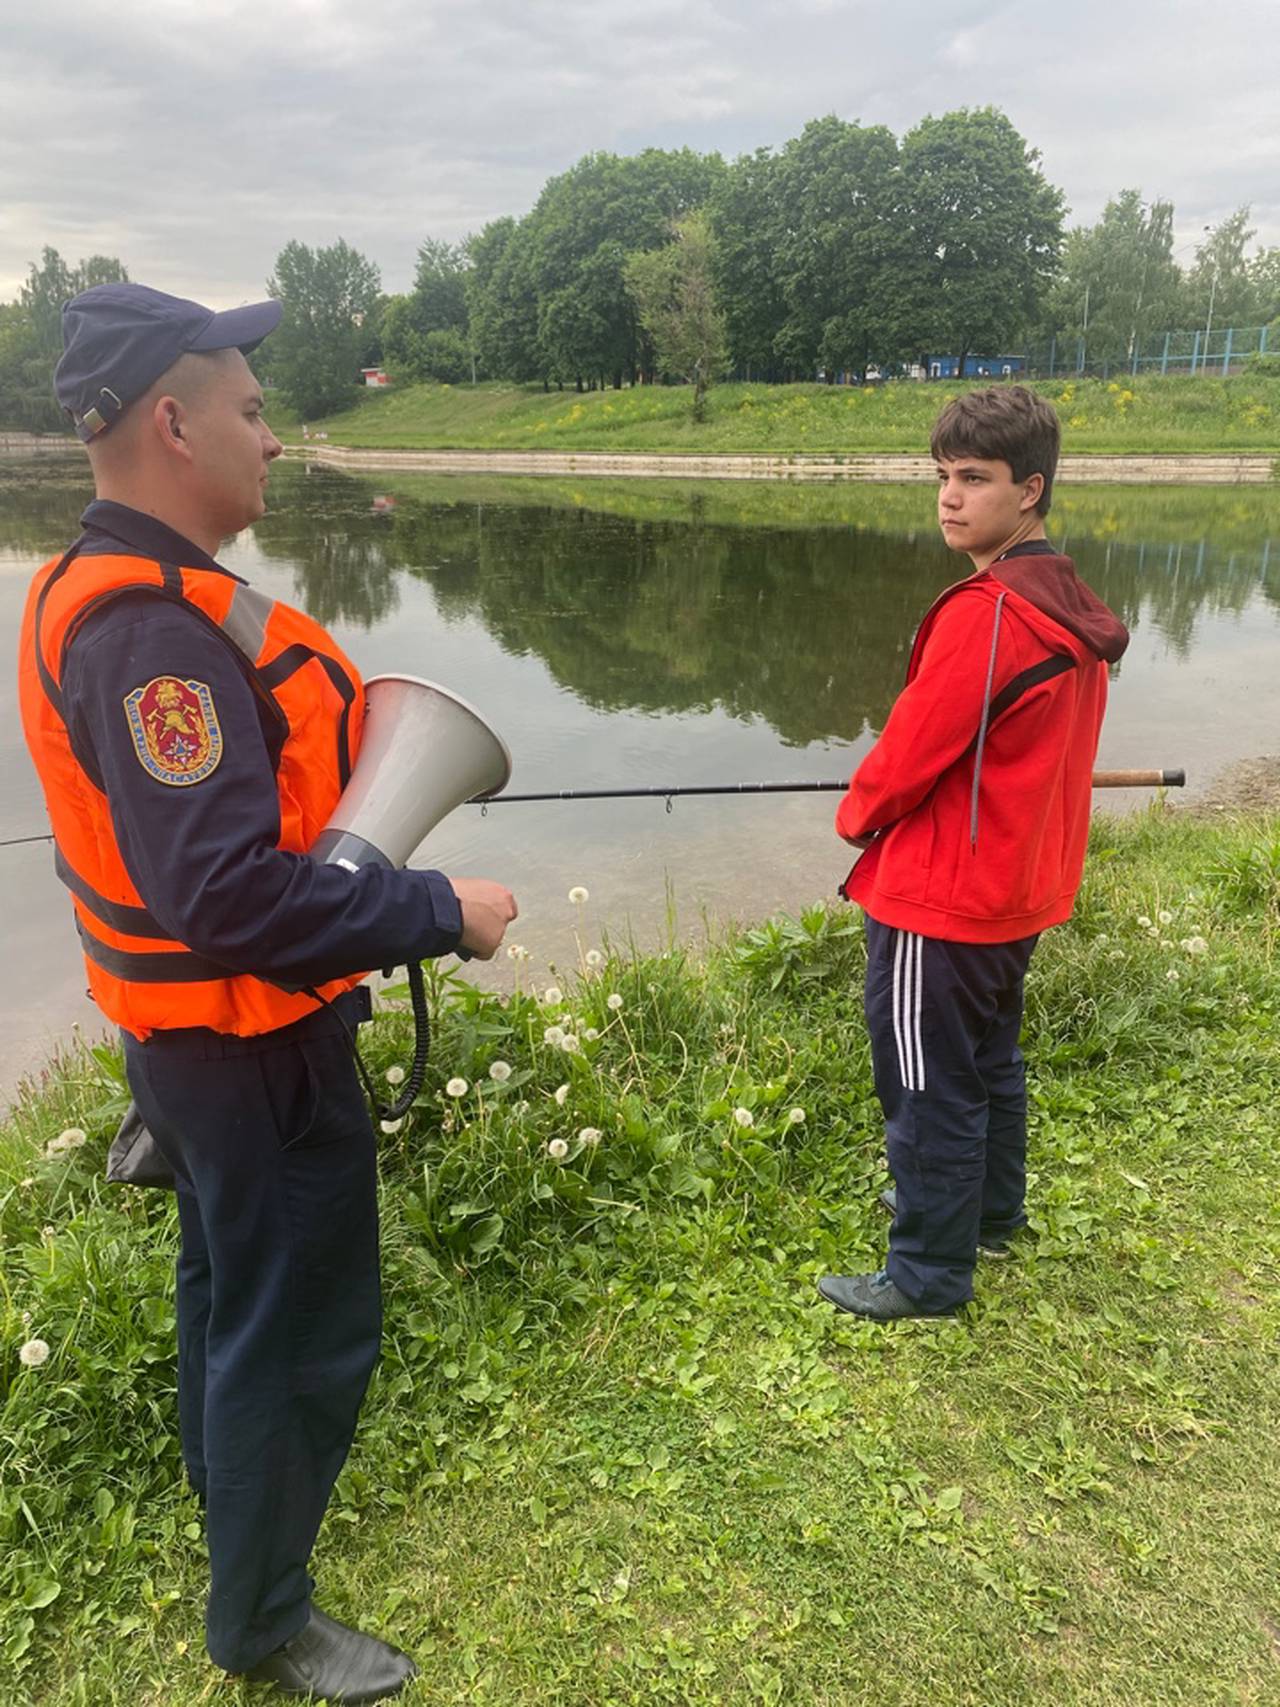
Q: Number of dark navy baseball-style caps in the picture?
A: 1